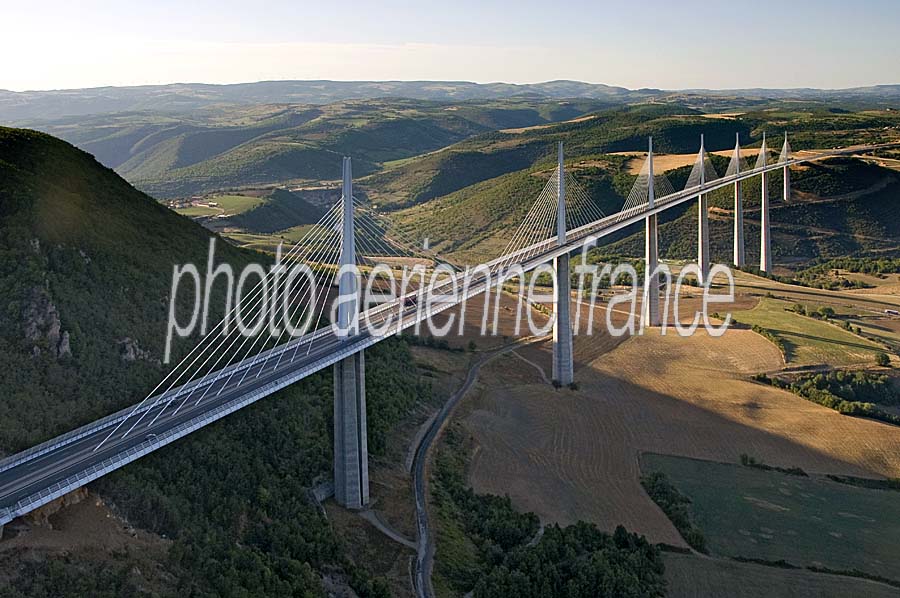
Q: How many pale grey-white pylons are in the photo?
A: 7